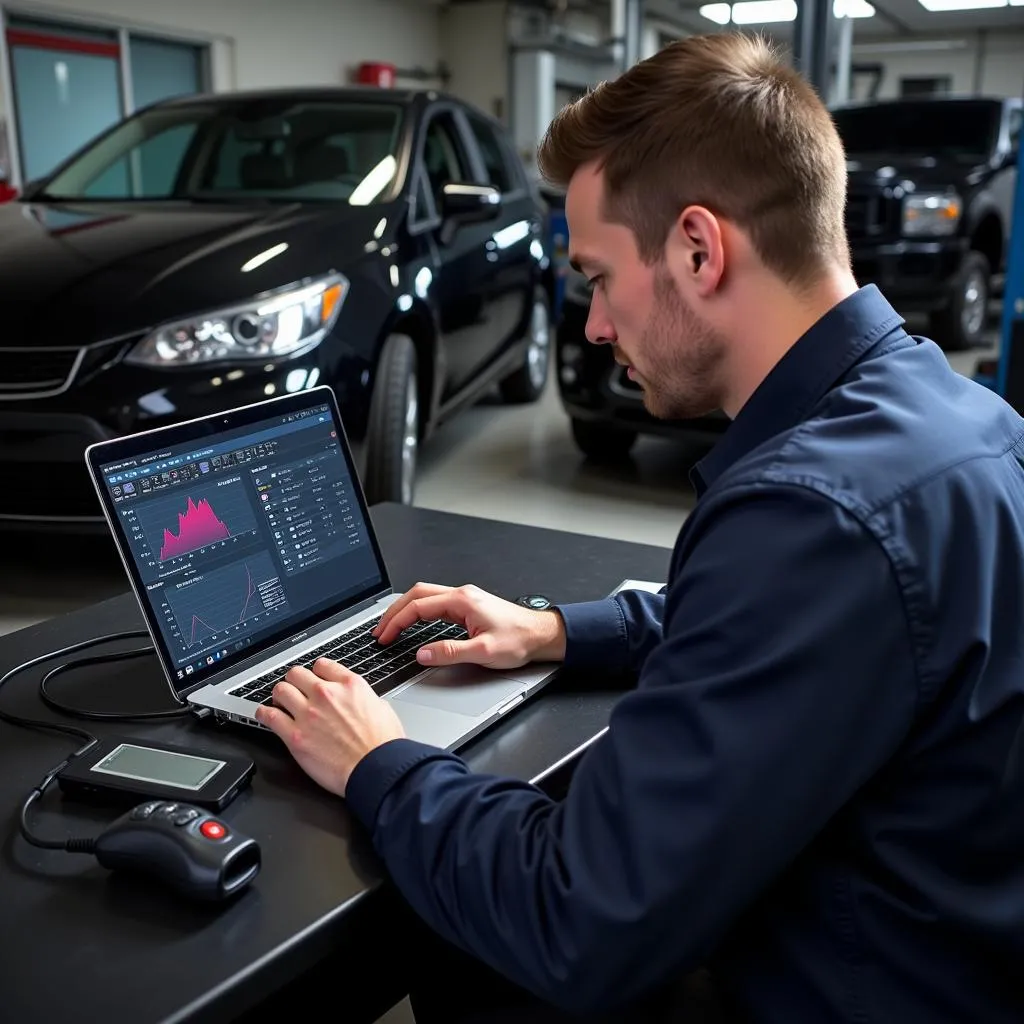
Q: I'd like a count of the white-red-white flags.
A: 0